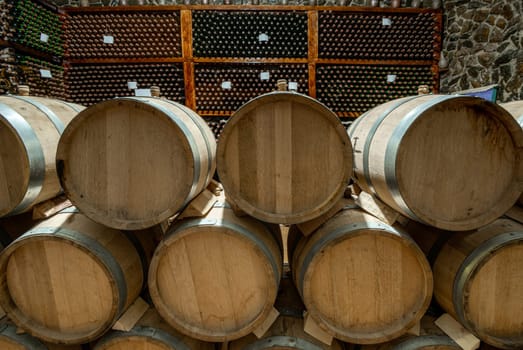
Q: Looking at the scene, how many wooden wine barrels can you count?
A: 13